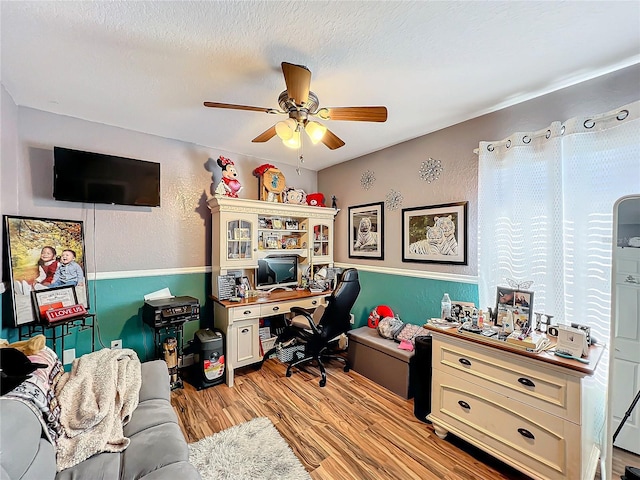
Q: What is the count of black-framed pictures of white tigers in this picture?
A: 2